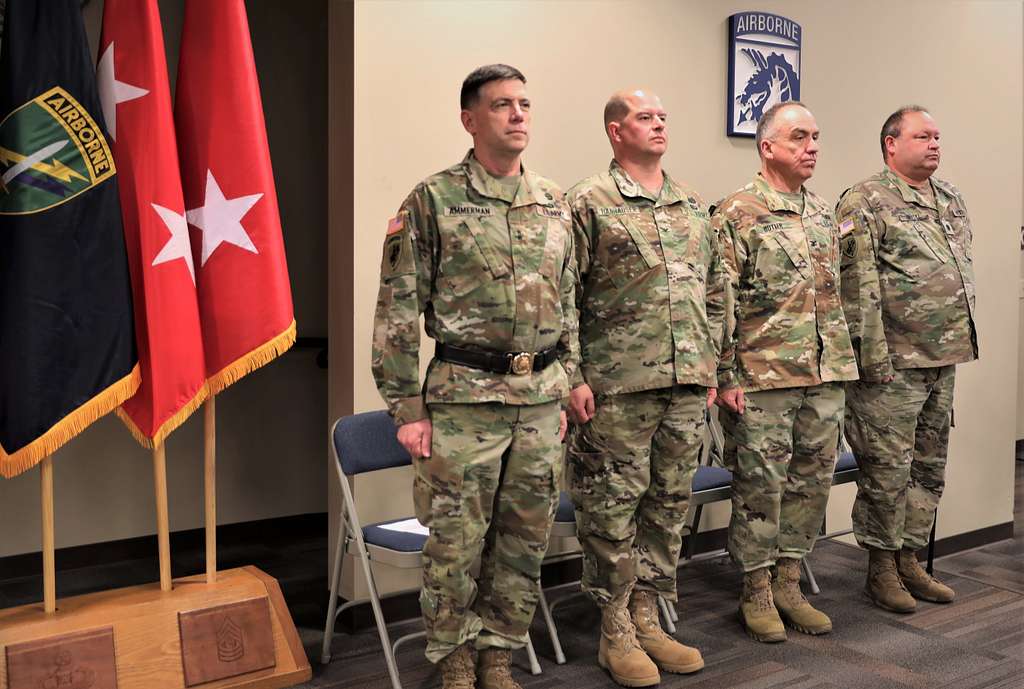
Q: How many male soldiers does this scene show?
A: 4